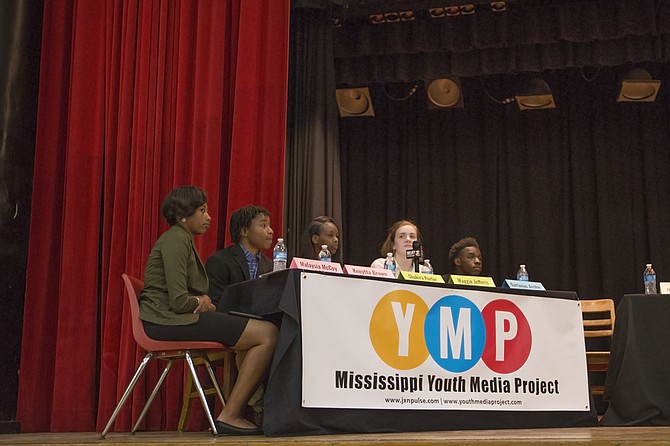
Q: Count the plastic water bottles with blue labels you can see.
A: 6